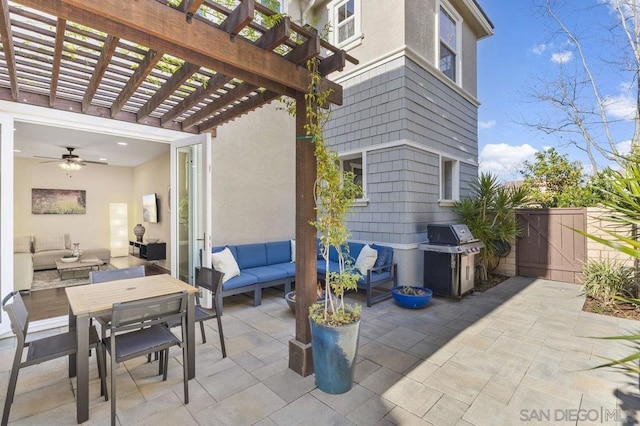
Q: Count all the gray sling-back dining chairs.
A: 4